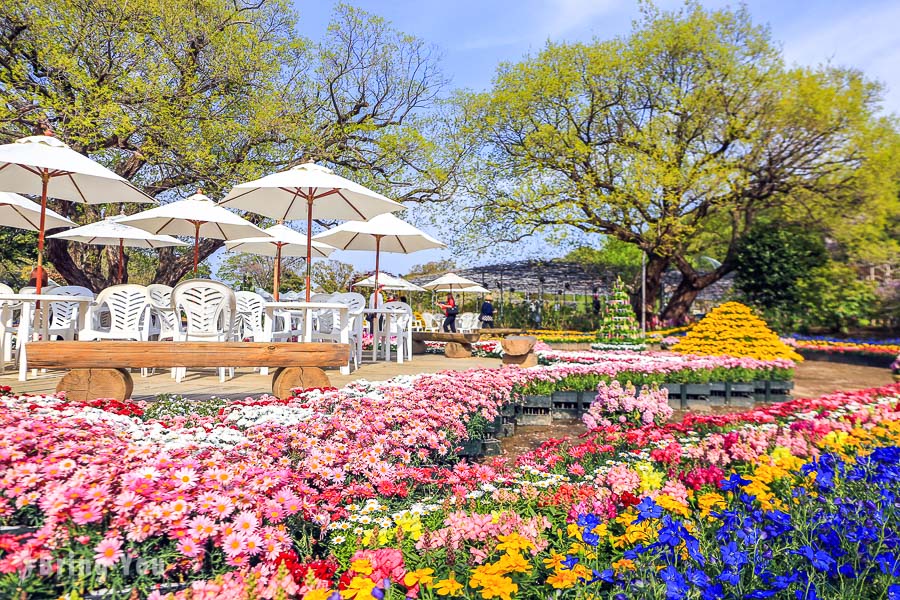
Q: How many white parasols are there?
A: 11